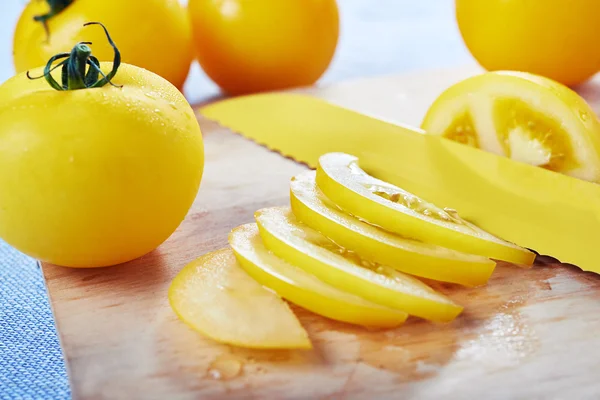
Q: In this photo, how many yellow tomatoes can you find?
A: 5